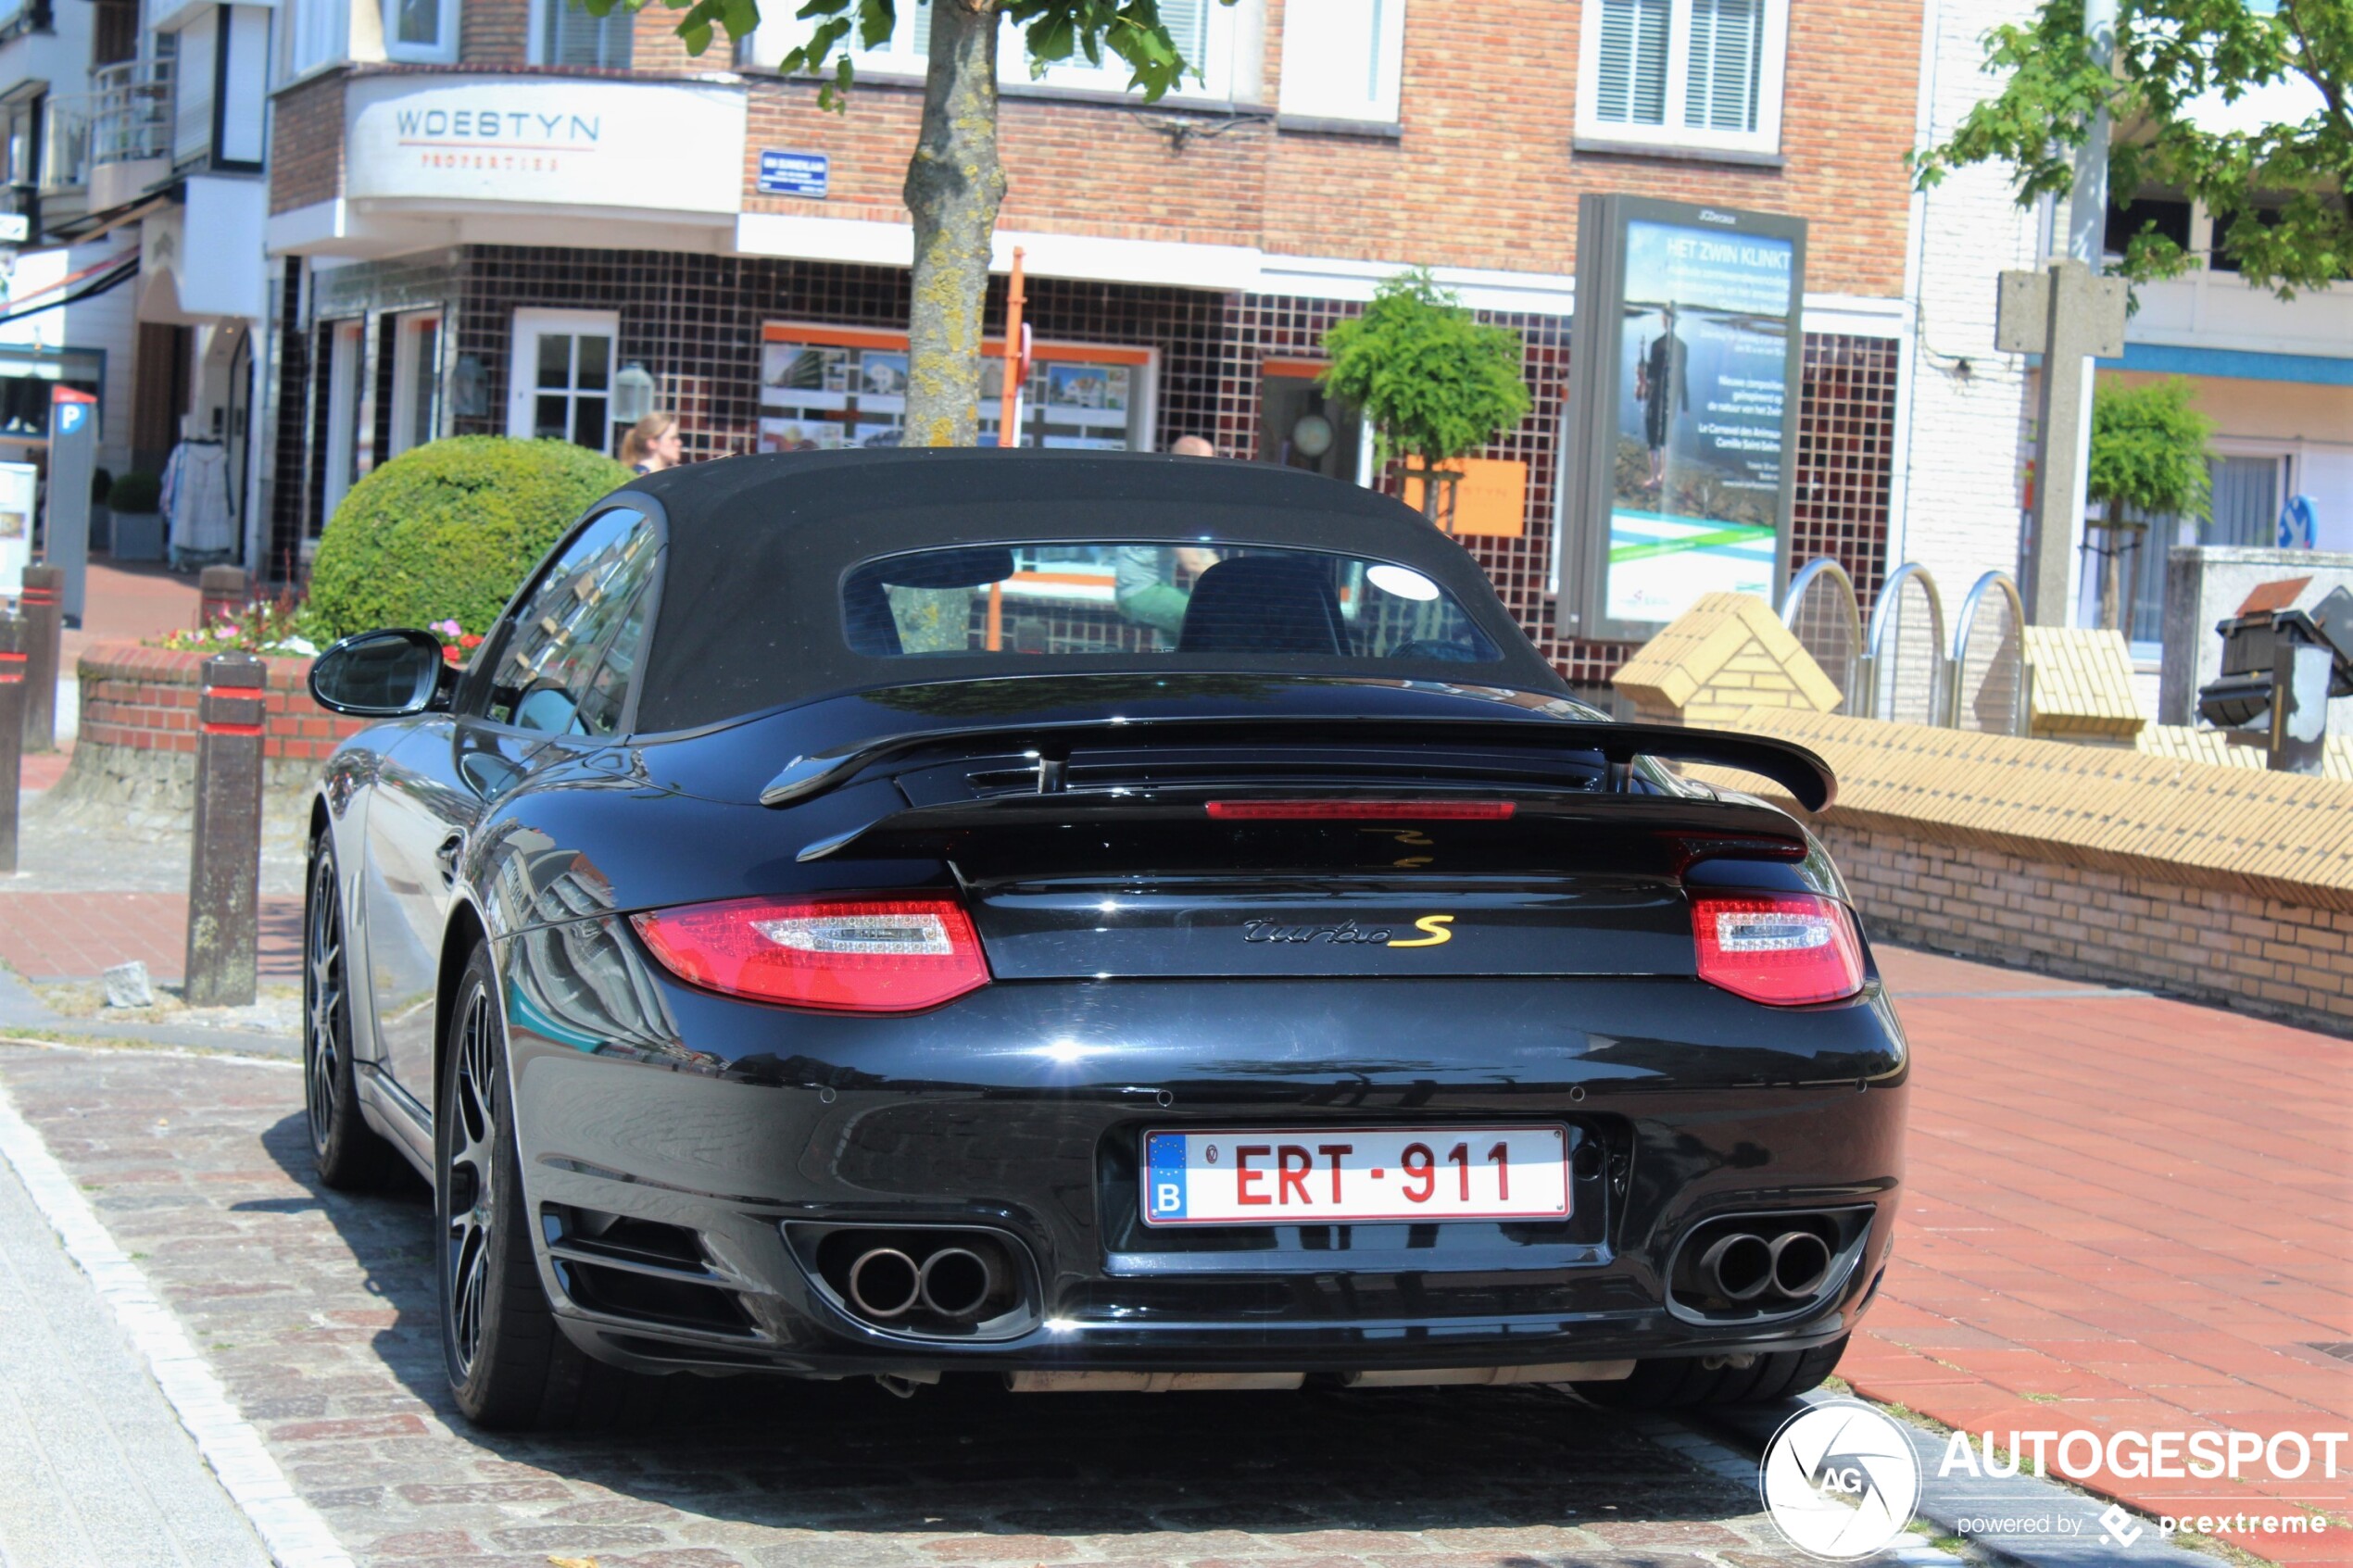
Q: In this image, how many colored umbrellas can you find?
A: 0